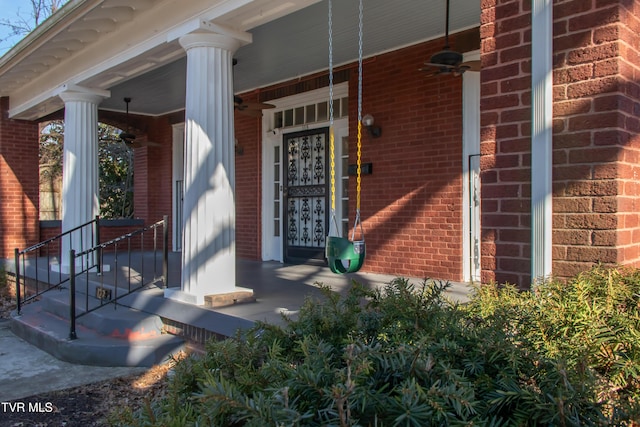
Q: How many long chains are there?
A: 2